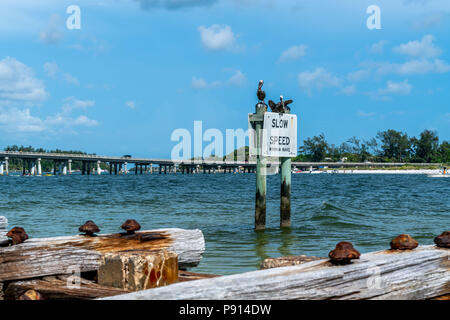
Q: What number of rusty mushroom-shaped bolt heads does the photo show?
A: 6